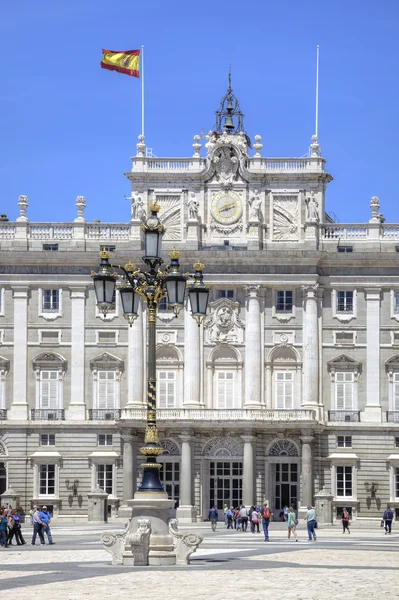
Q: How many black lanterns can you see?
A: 5